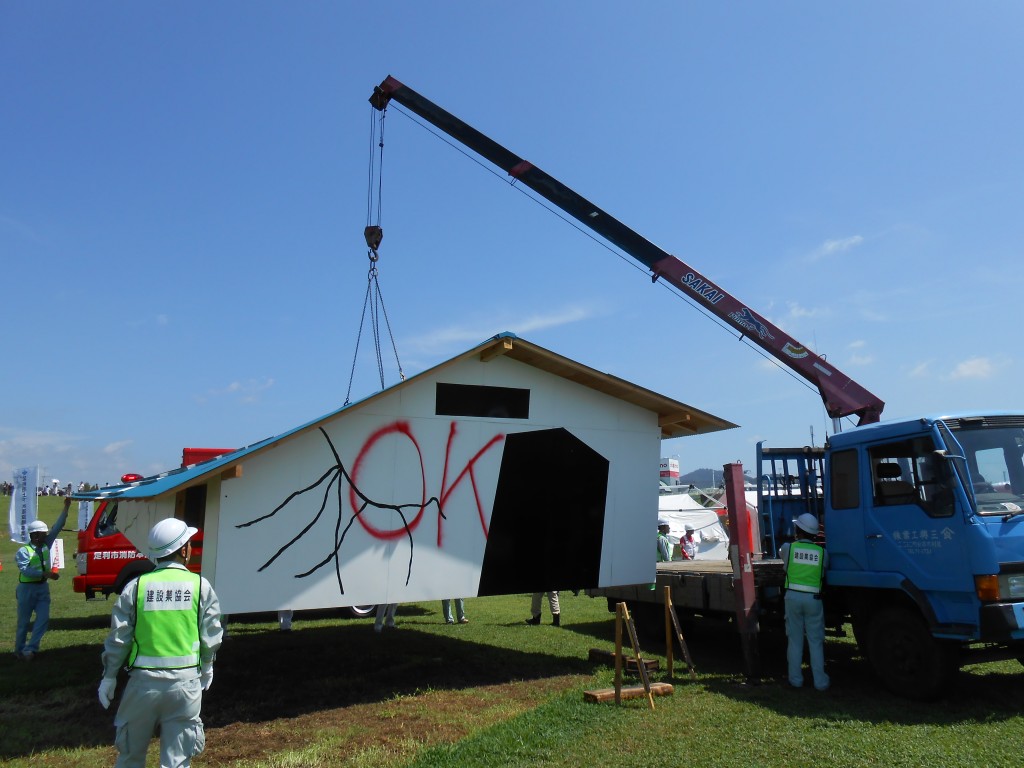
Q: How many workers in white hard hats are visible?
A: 5